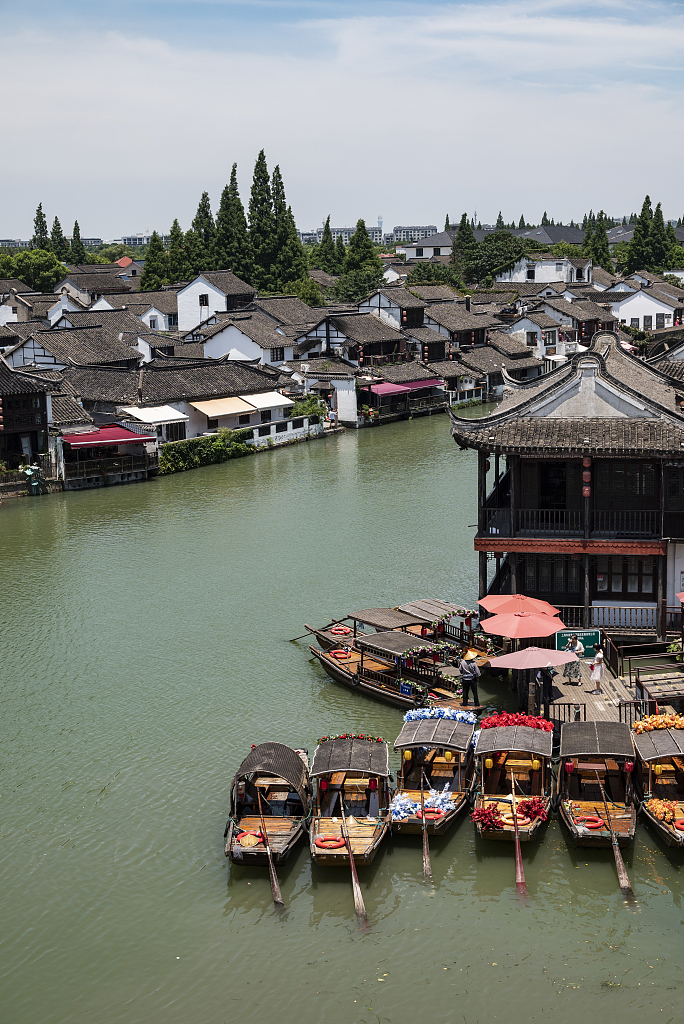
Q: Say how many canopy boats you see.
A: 9